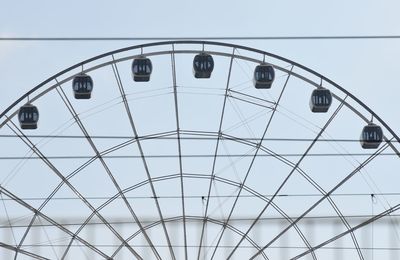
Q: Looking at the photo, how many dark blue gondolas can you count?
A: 7